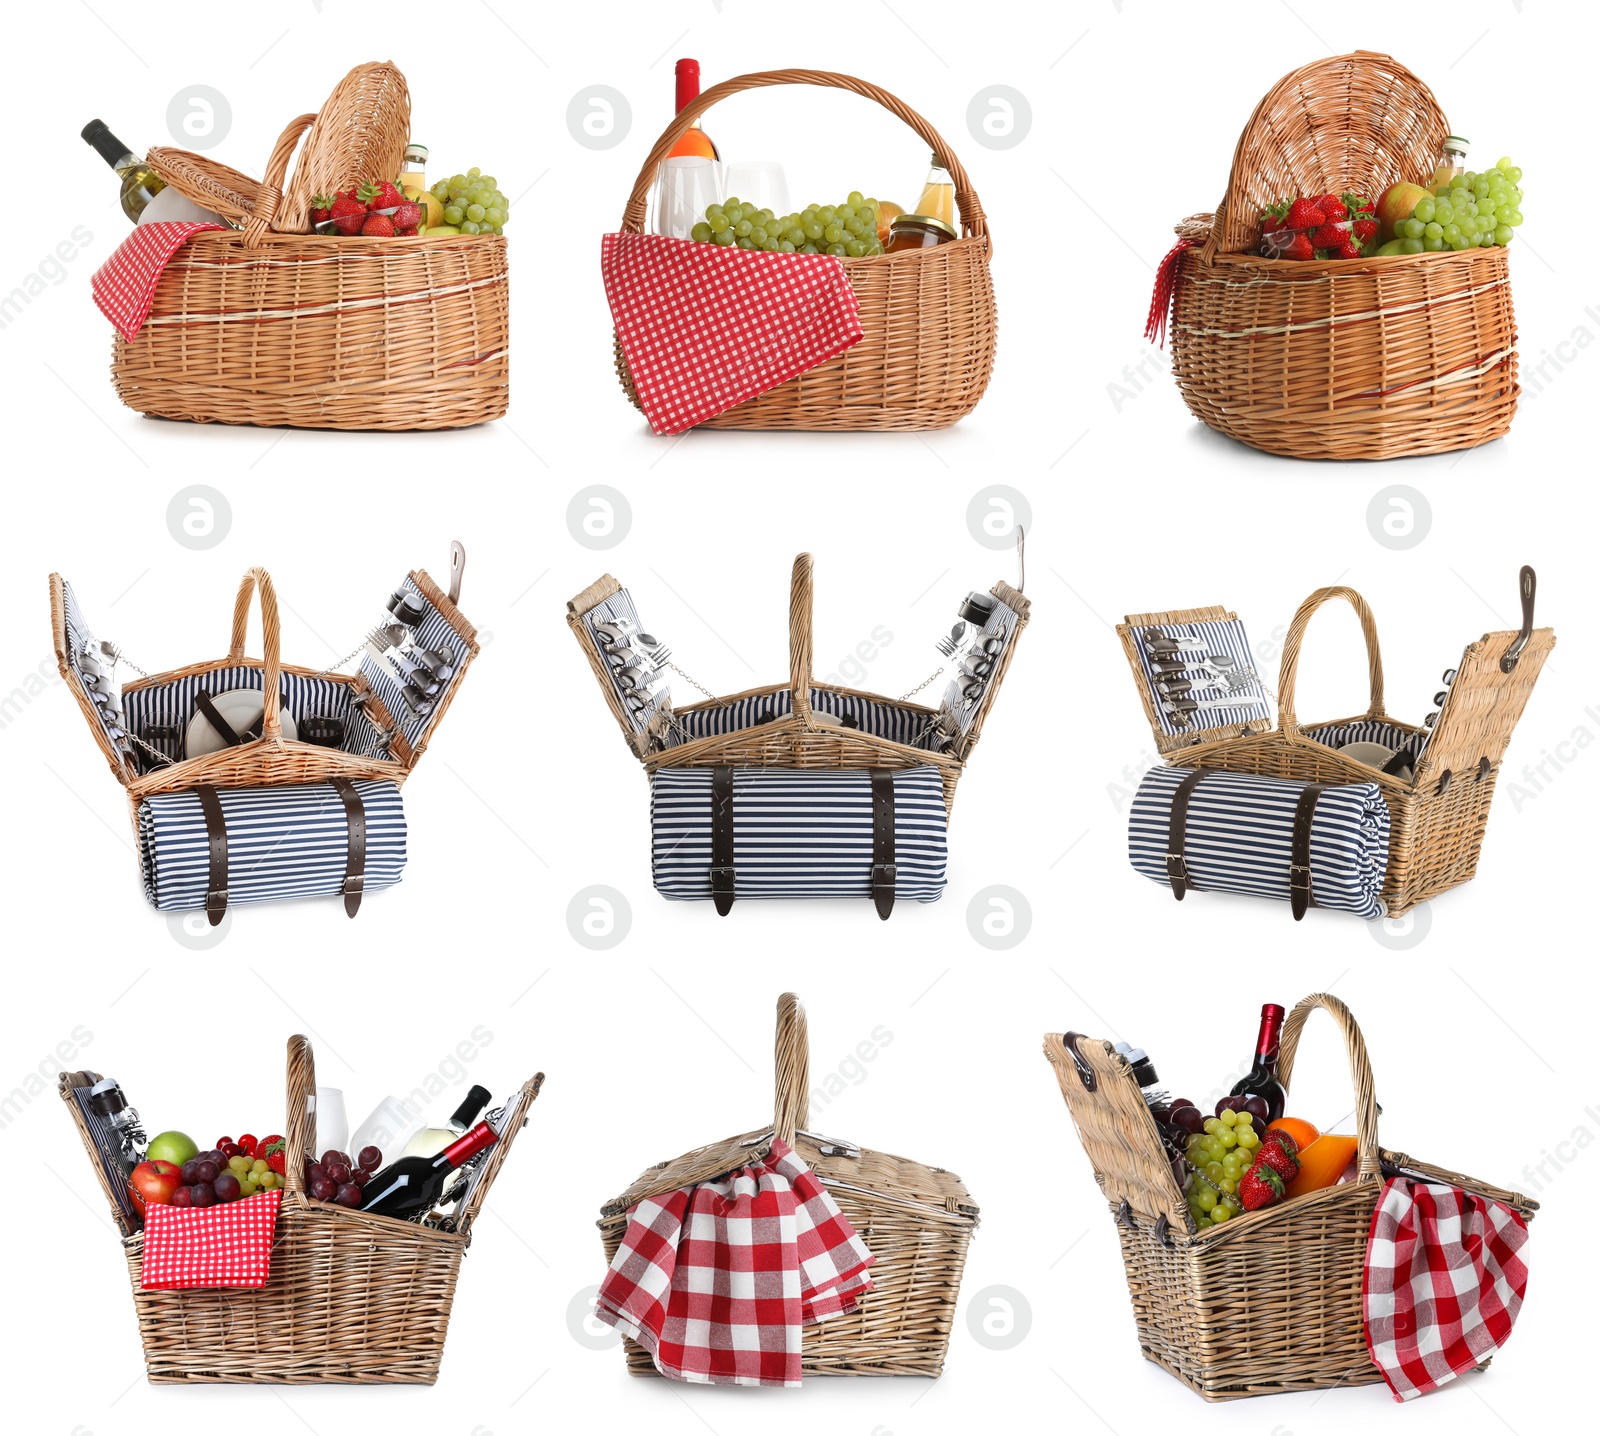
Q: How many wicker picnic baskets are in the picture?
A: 9